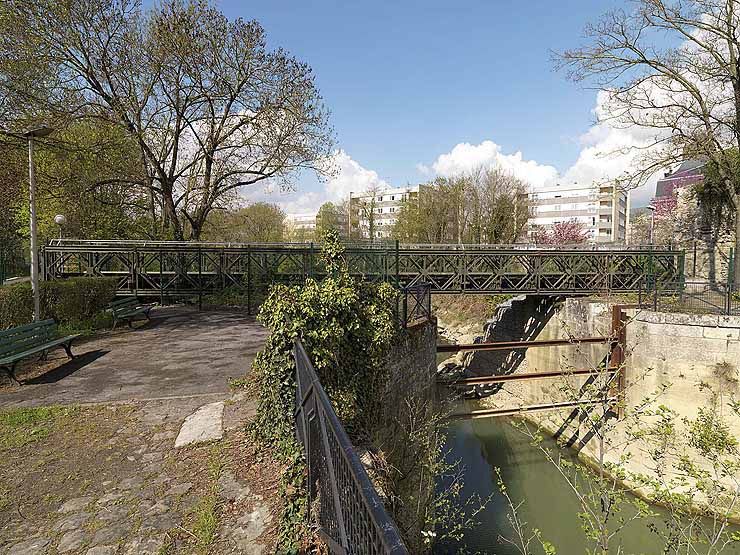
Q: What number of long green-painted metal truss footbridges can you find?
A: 1